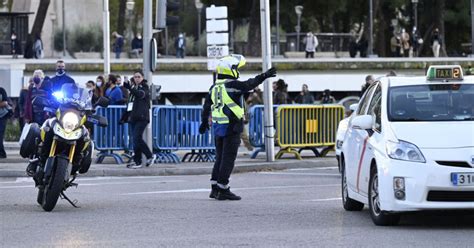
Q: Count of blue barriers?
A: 3